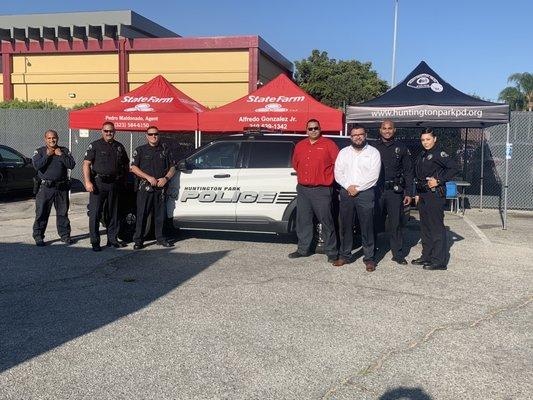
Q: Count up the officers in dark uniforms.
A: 5